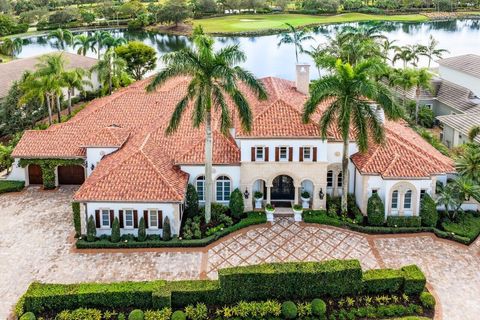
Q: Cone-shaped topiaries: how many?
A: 8